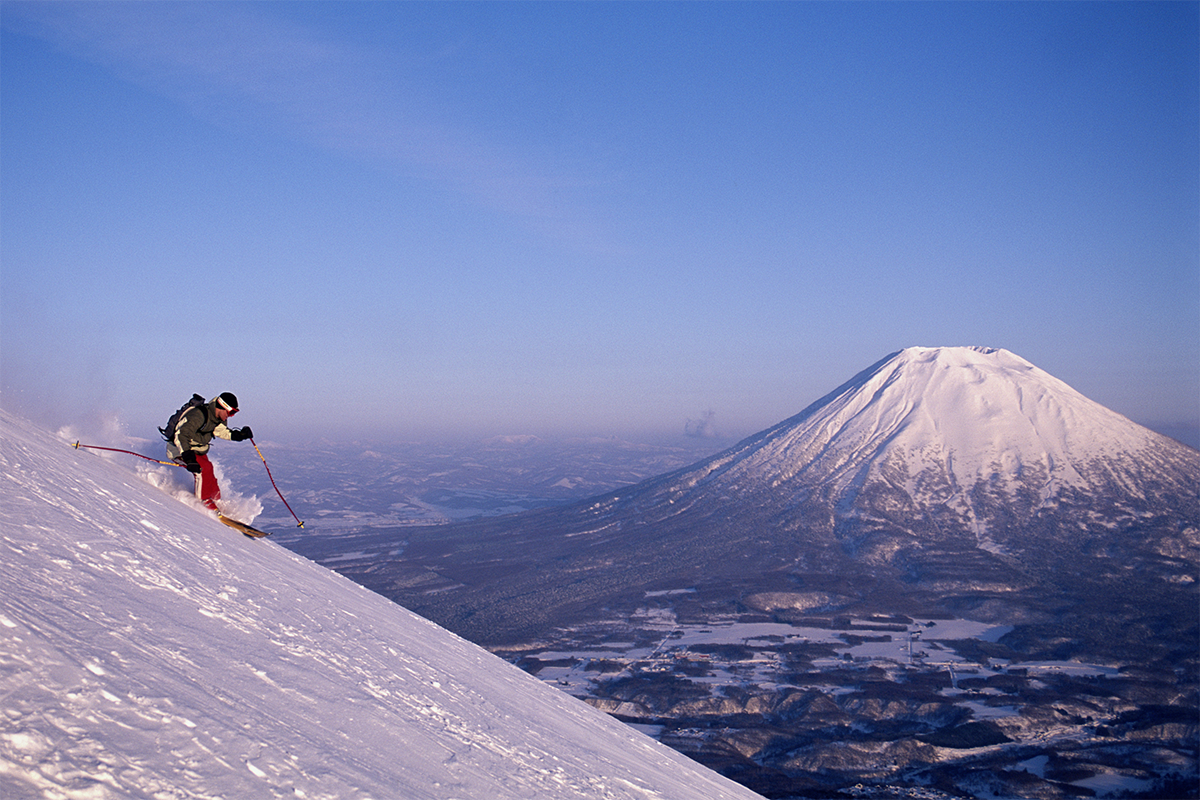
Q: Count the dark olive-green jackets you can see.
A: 1